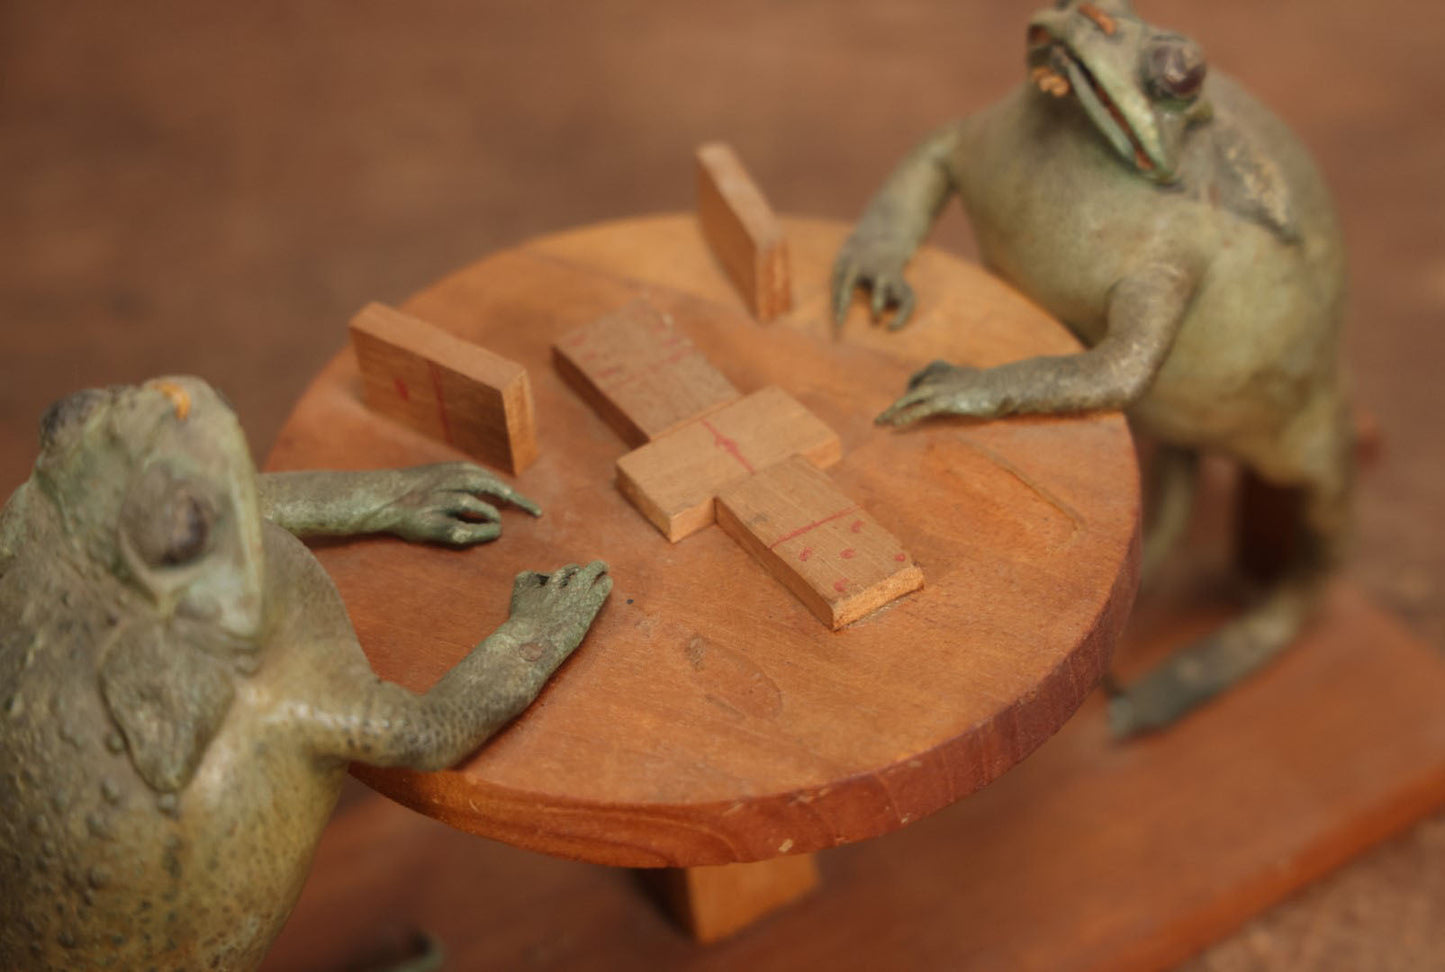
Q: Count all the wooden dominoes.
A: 5